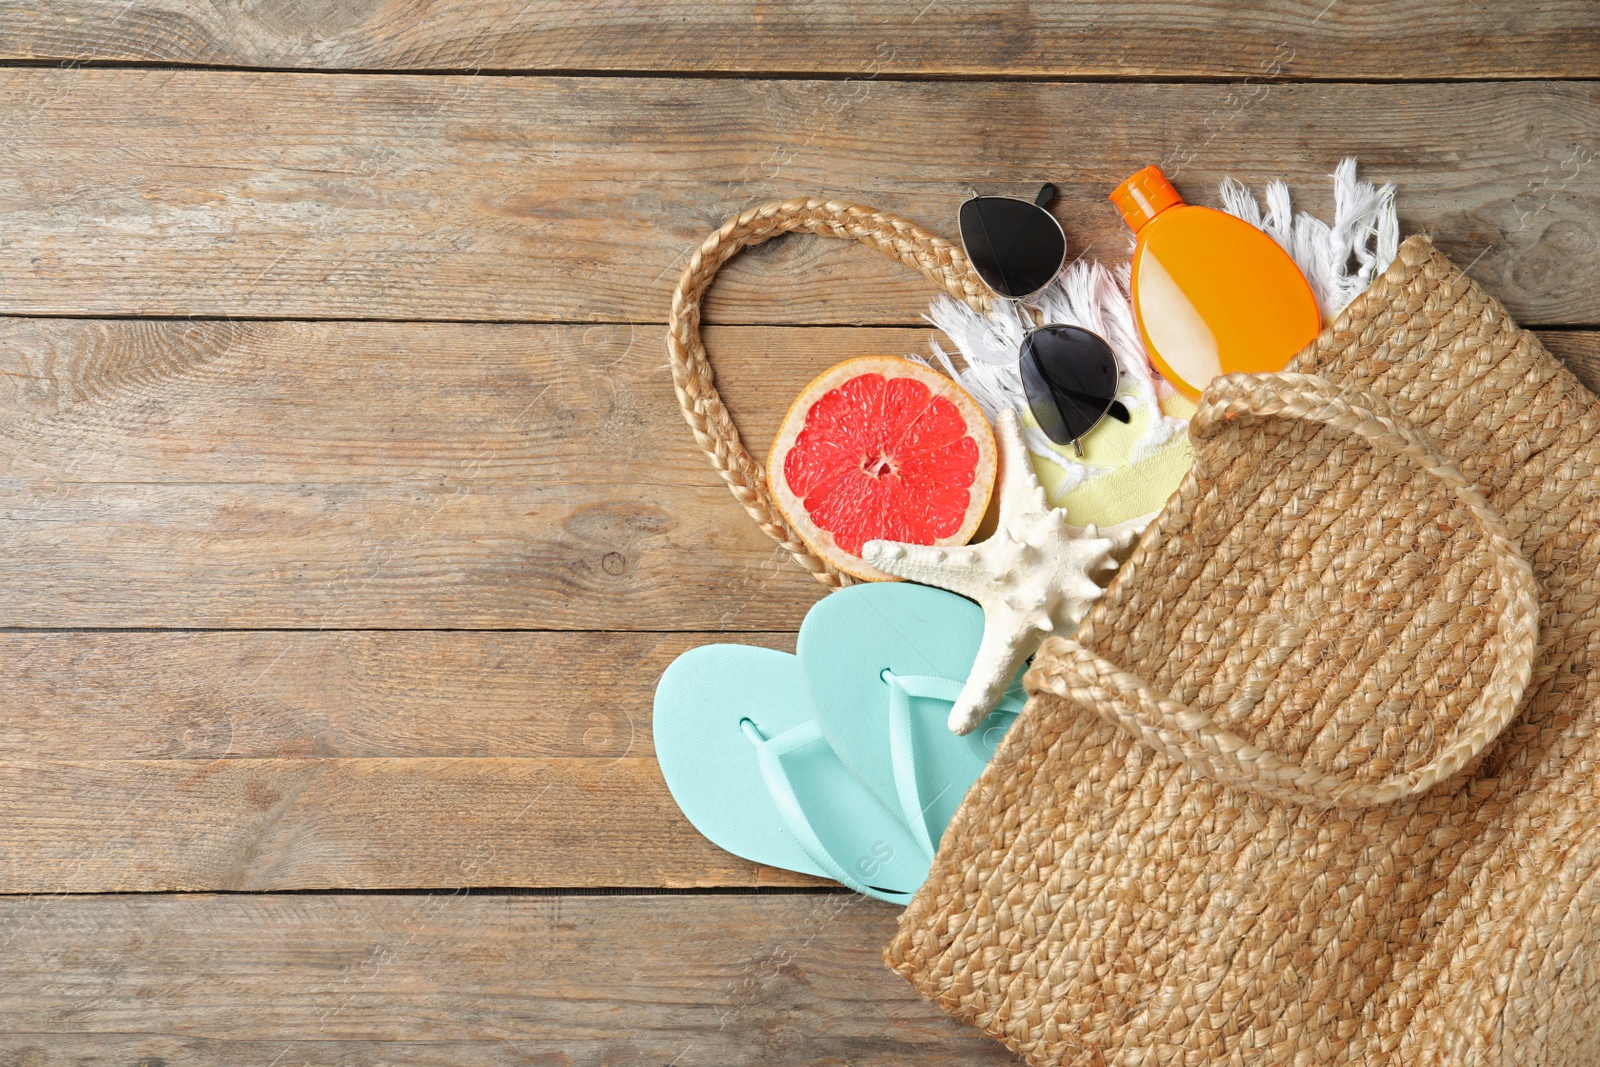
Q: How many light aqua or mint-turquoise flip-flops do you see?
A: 2